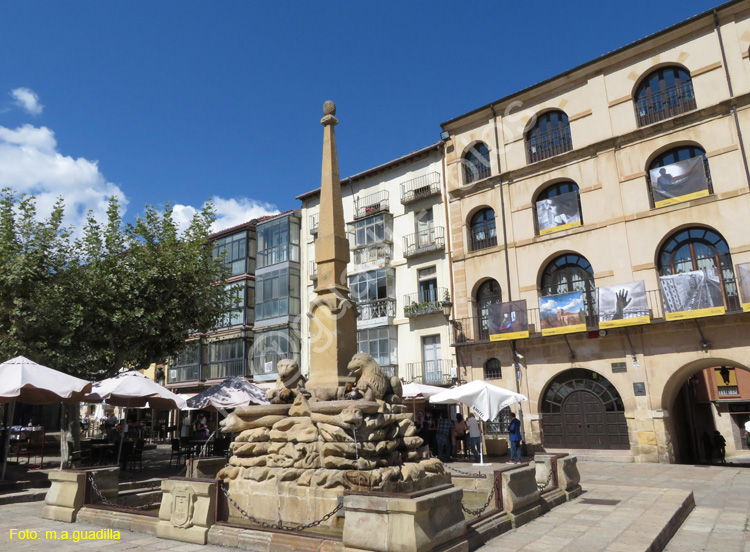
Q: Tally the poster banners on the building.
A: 7